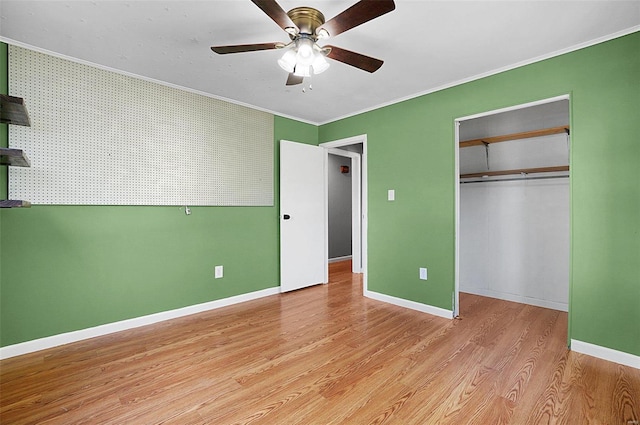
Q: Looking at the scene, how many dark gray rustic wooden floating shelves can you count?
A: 3